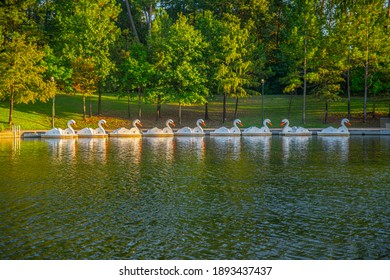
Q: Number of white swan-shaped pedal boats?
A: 9